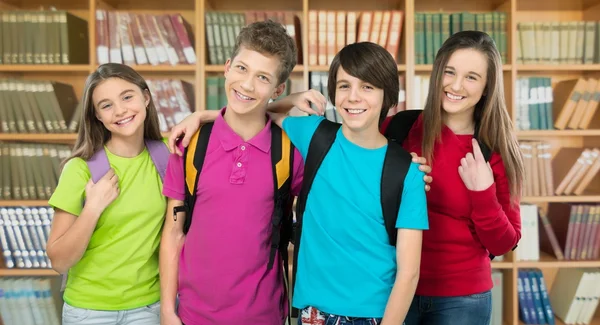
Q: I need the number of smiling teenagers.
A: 4